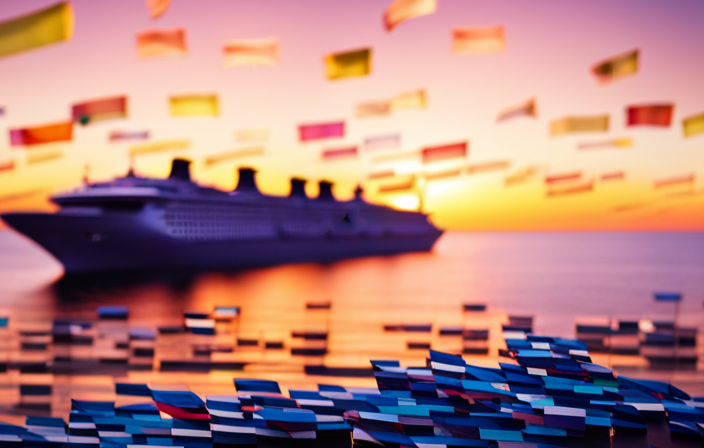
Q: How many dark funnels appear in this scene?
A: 4